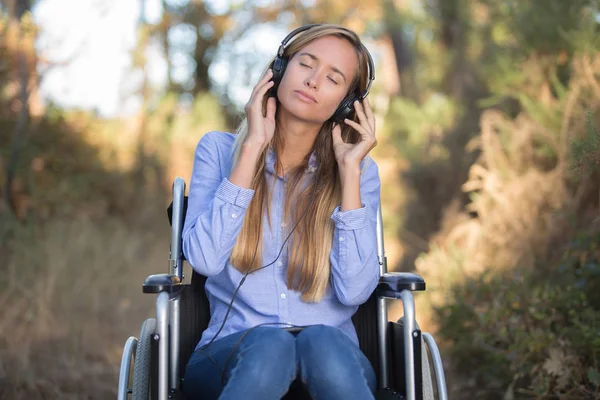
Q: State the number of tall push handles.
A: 2